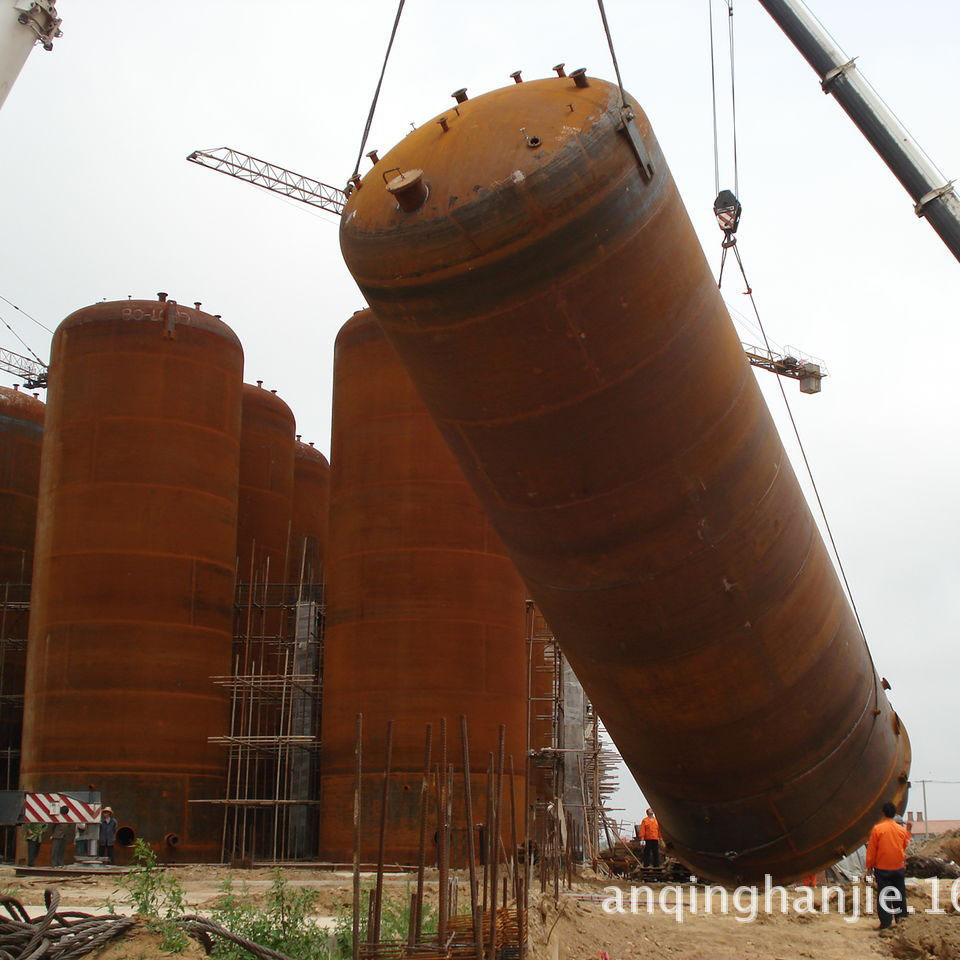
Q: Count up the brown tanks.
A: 6